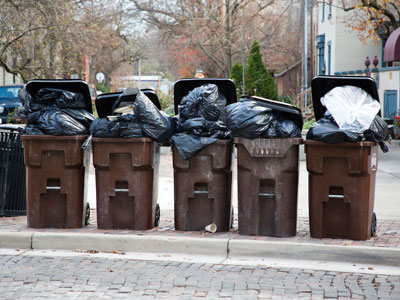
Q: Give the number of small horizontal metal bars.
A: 5